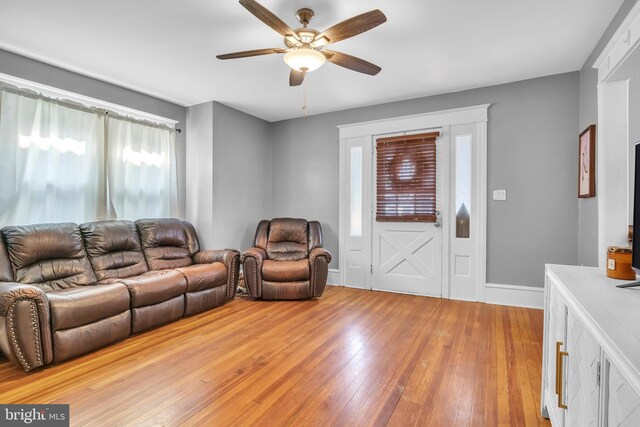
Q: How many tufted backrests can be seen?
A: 4